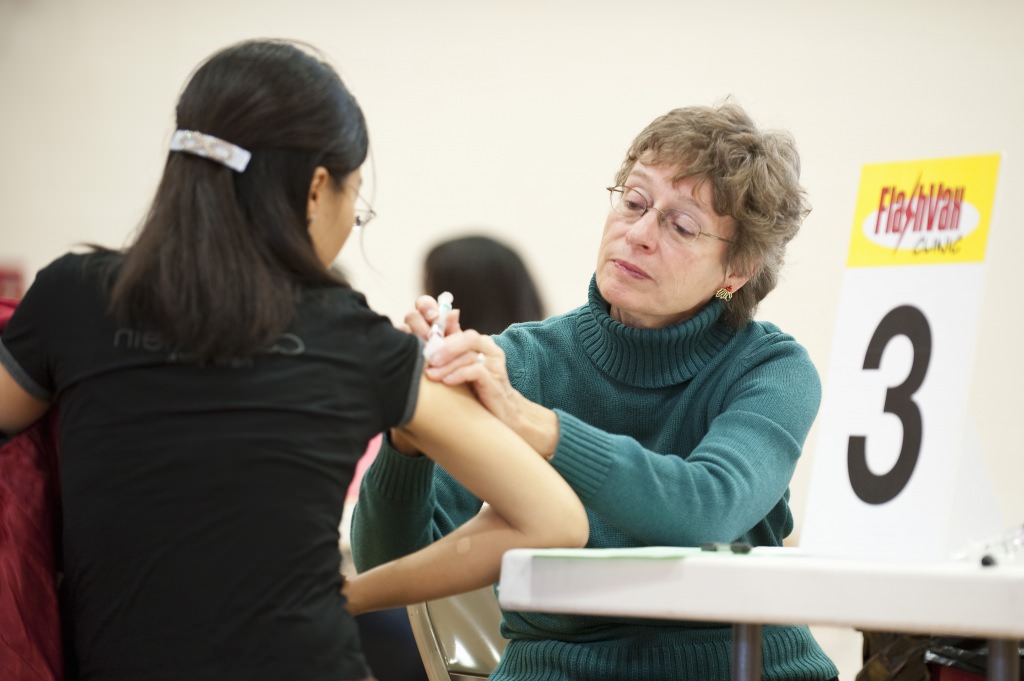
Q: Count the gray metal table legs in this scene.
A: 2